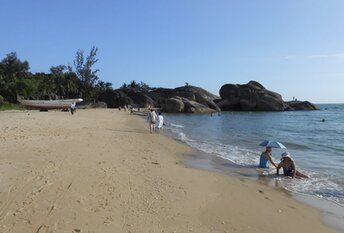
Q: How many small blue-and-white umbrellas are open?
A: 1